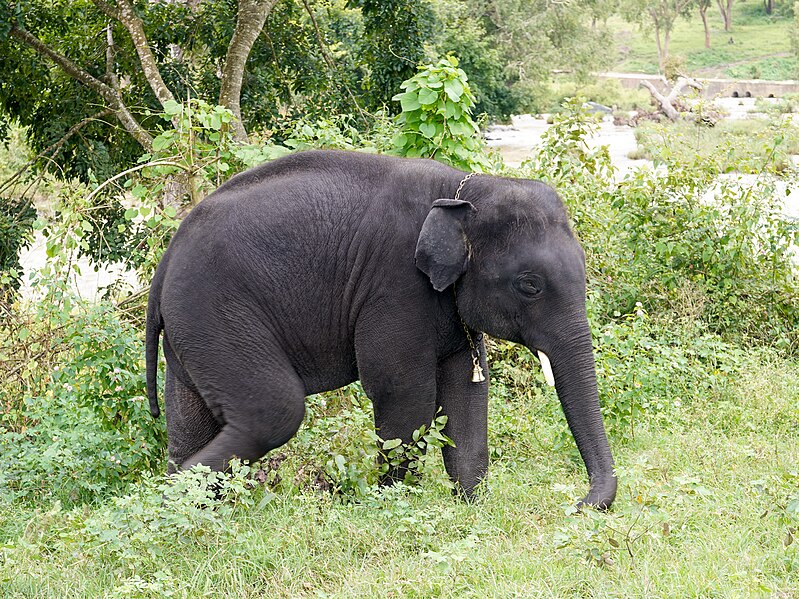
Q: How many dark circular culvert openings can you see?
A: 3